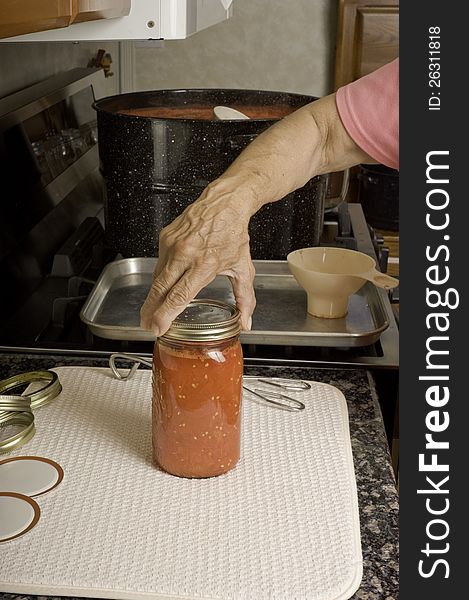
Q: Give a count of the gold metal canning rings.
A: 4